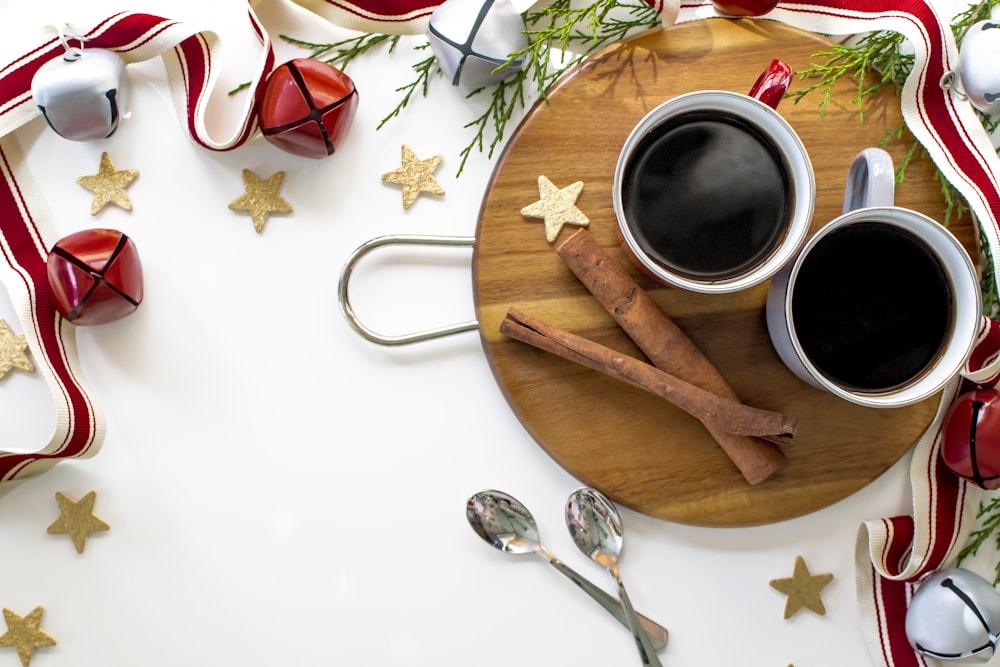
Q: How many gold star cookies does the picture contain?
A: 8